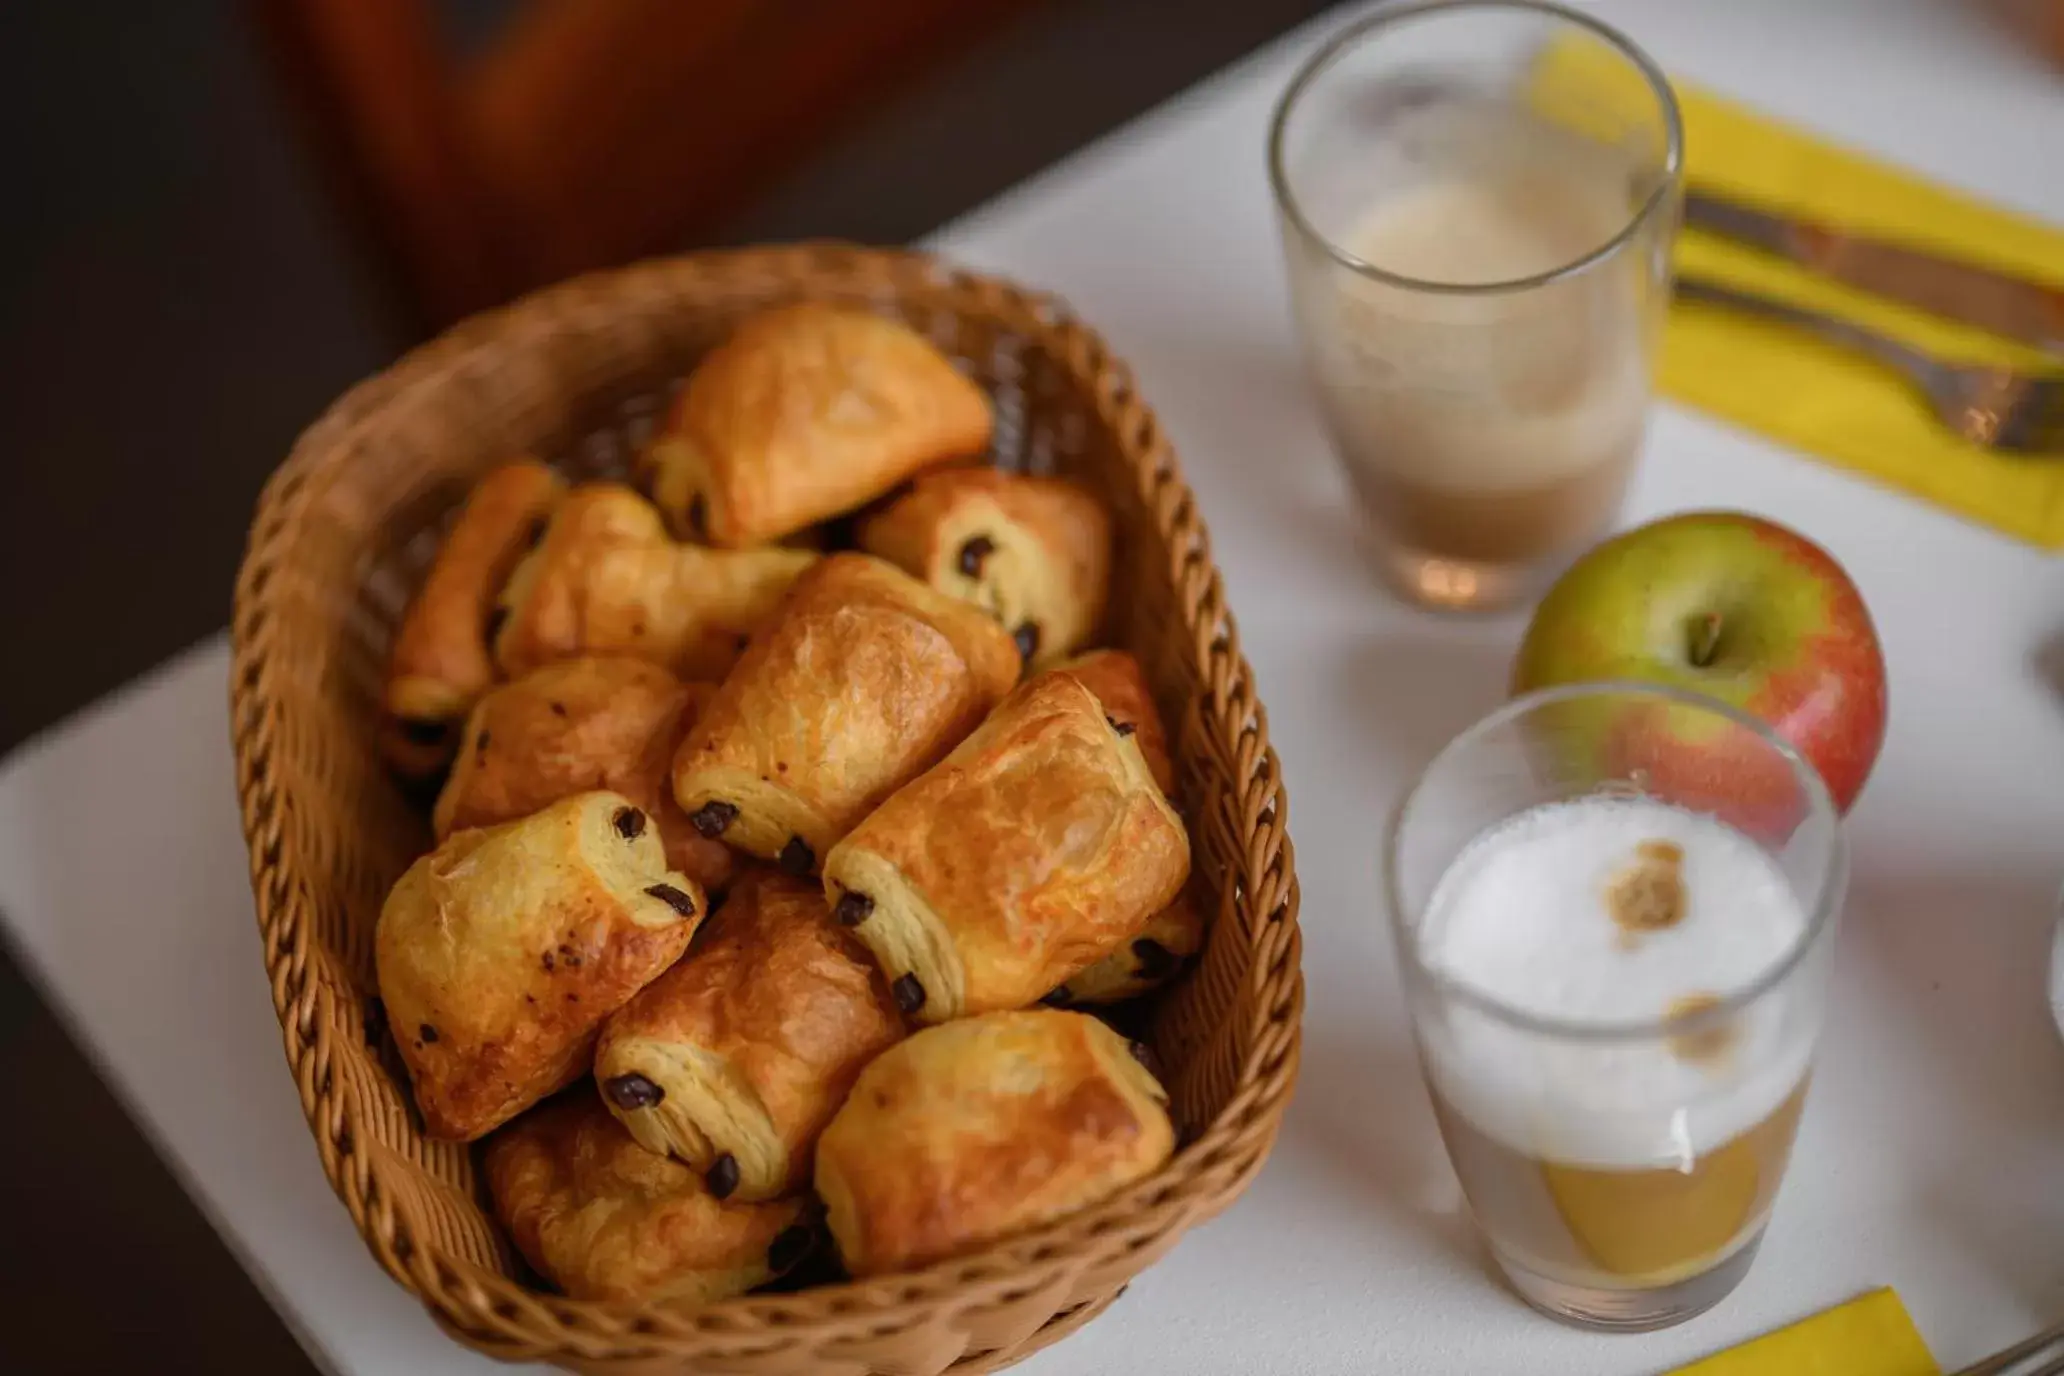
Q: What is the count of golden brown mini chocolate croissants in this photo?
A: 13